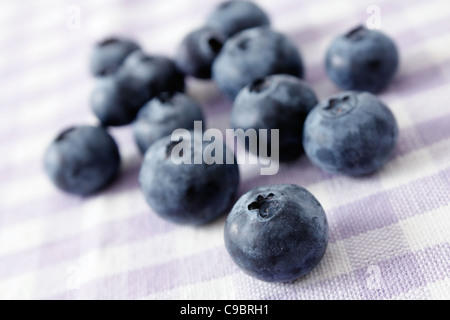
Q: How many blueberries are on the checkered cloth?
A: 13